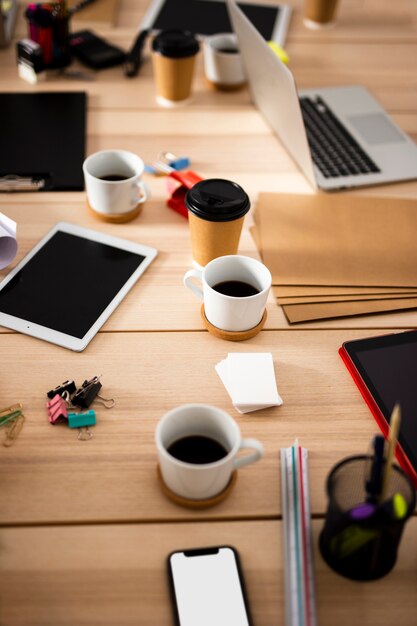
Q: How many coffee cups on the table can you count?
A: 7